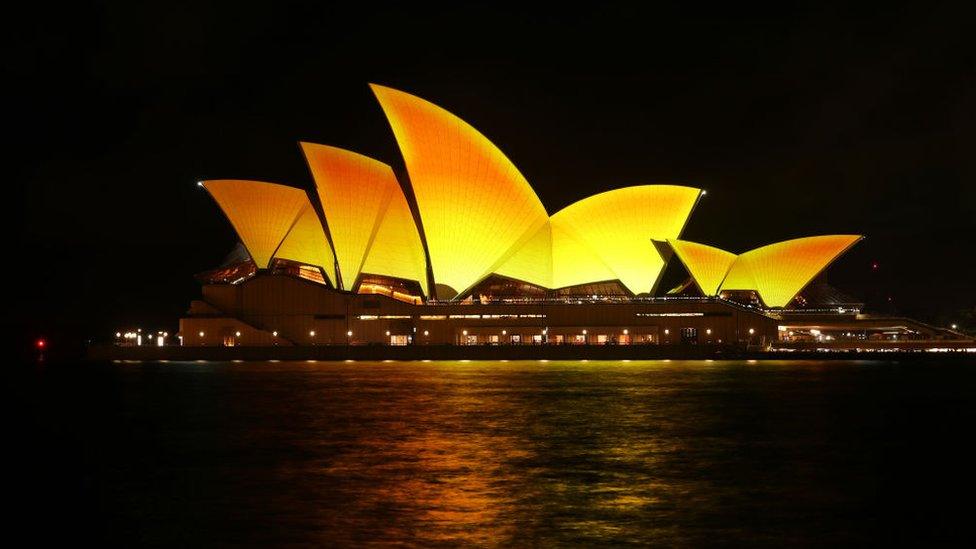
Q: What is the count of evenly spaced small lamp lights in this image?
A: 15